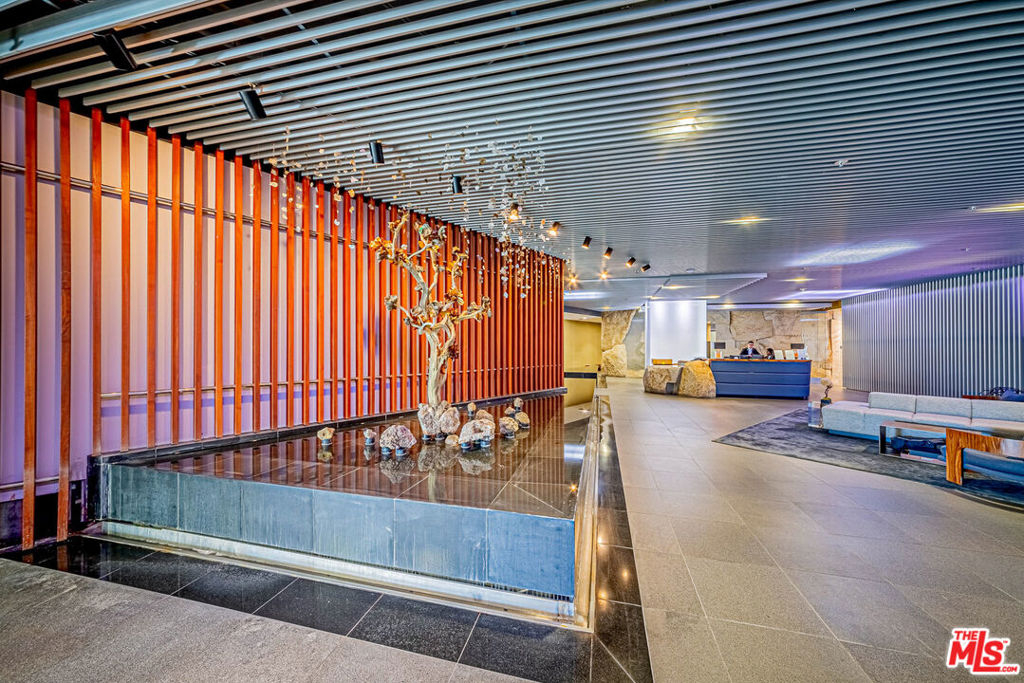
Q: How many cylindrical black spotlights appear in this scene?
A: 10